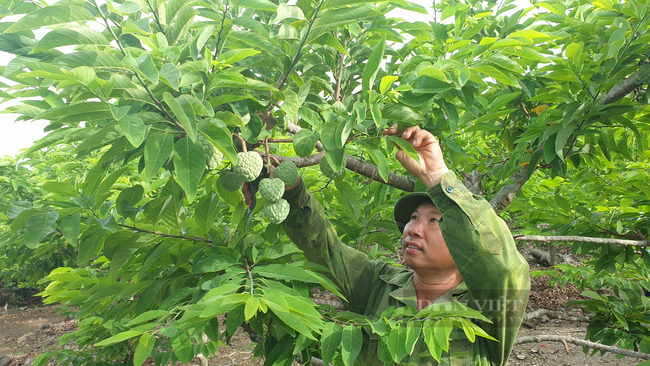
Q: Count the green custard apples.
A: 7